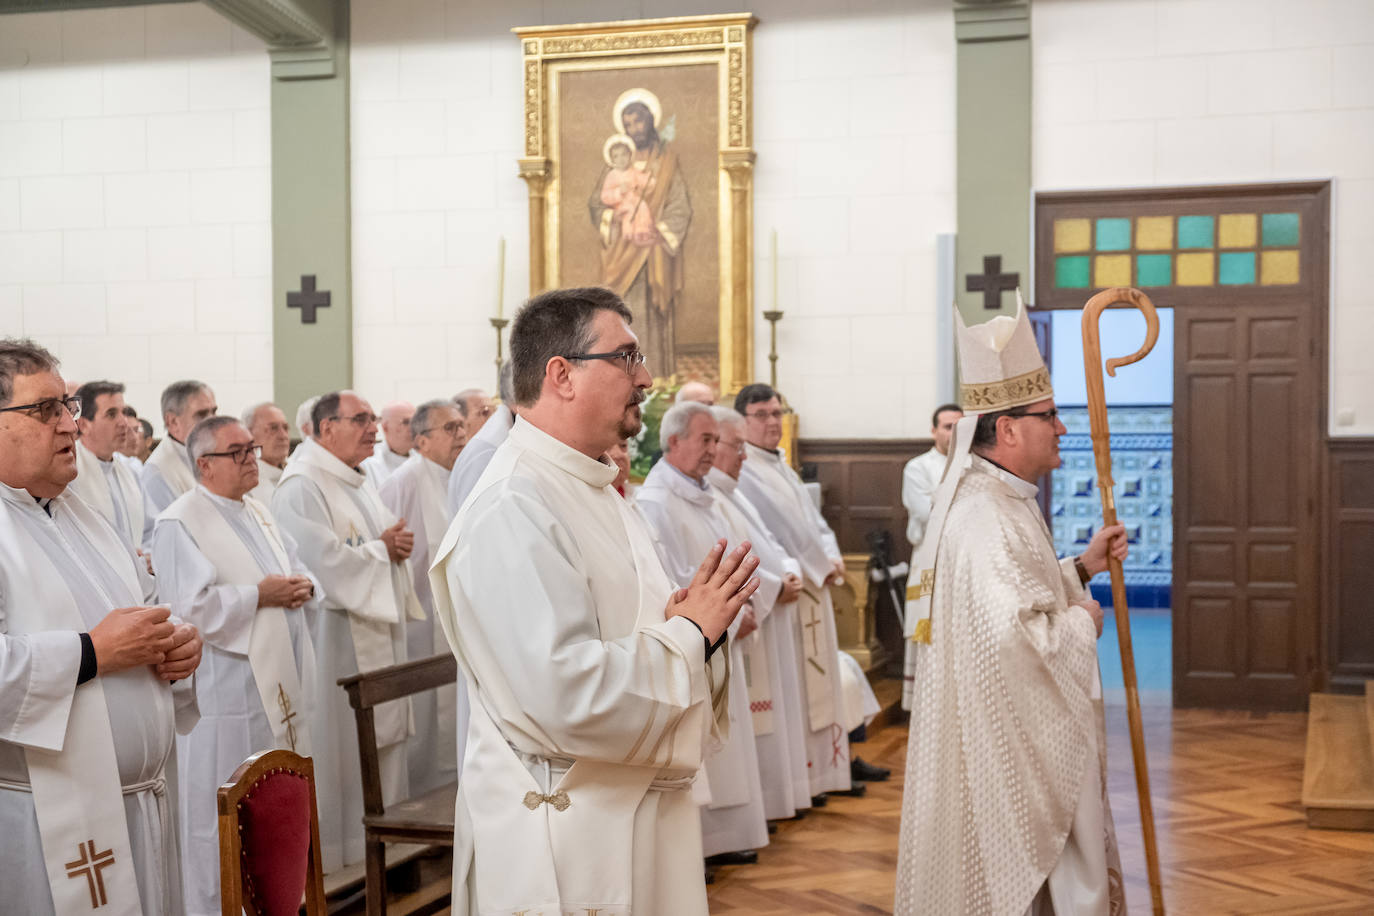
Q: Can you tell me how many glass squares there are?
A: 12